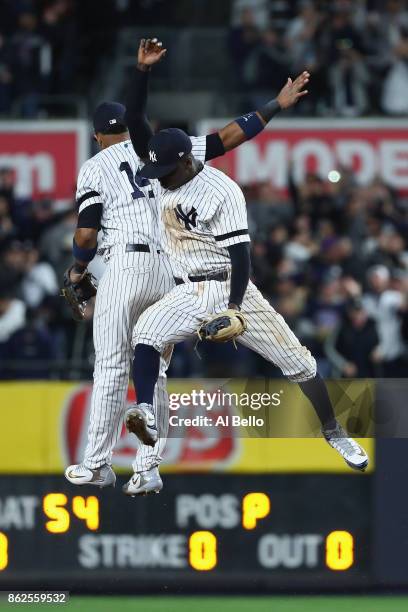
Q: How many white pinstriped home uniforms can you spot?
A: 2